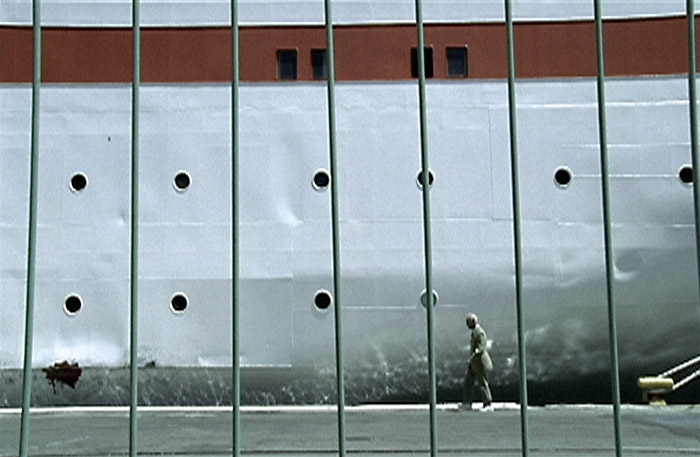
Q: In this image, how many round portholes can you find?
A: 10